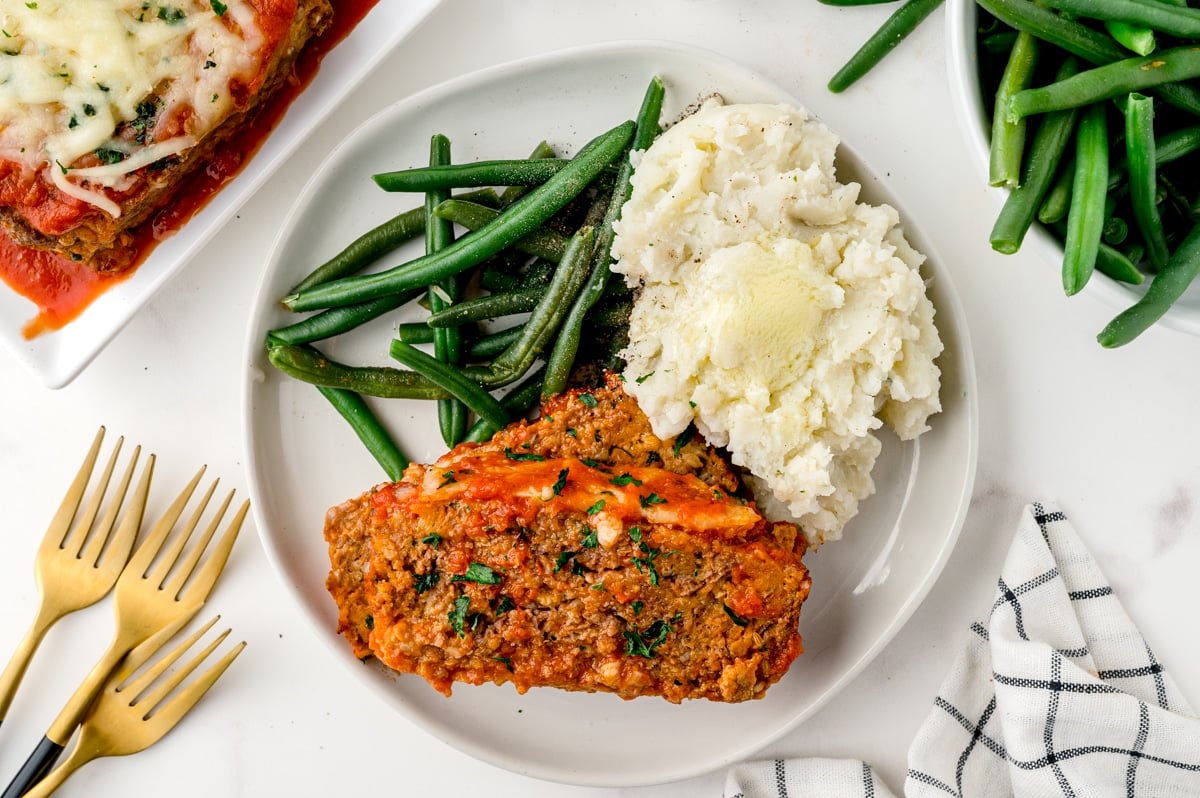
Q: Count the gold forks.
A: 3